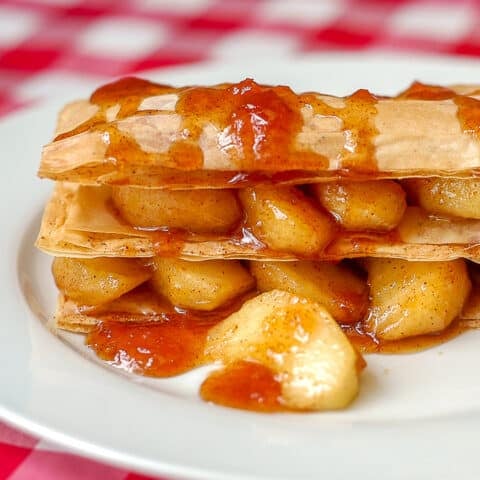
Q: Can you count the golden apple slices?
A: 9